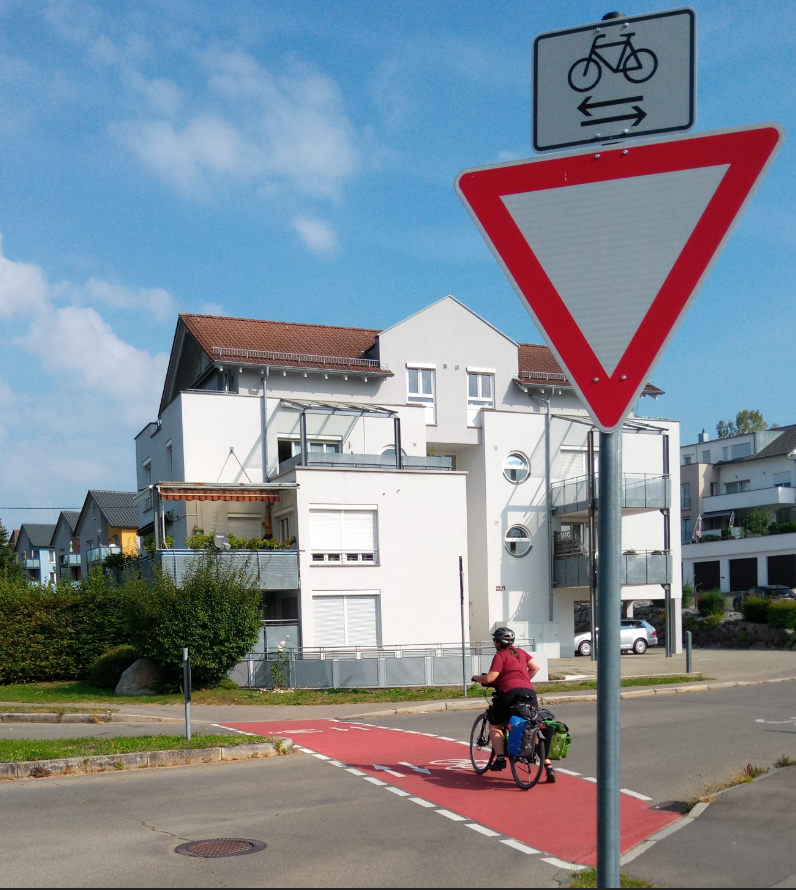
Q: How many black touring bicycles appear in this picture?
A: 1